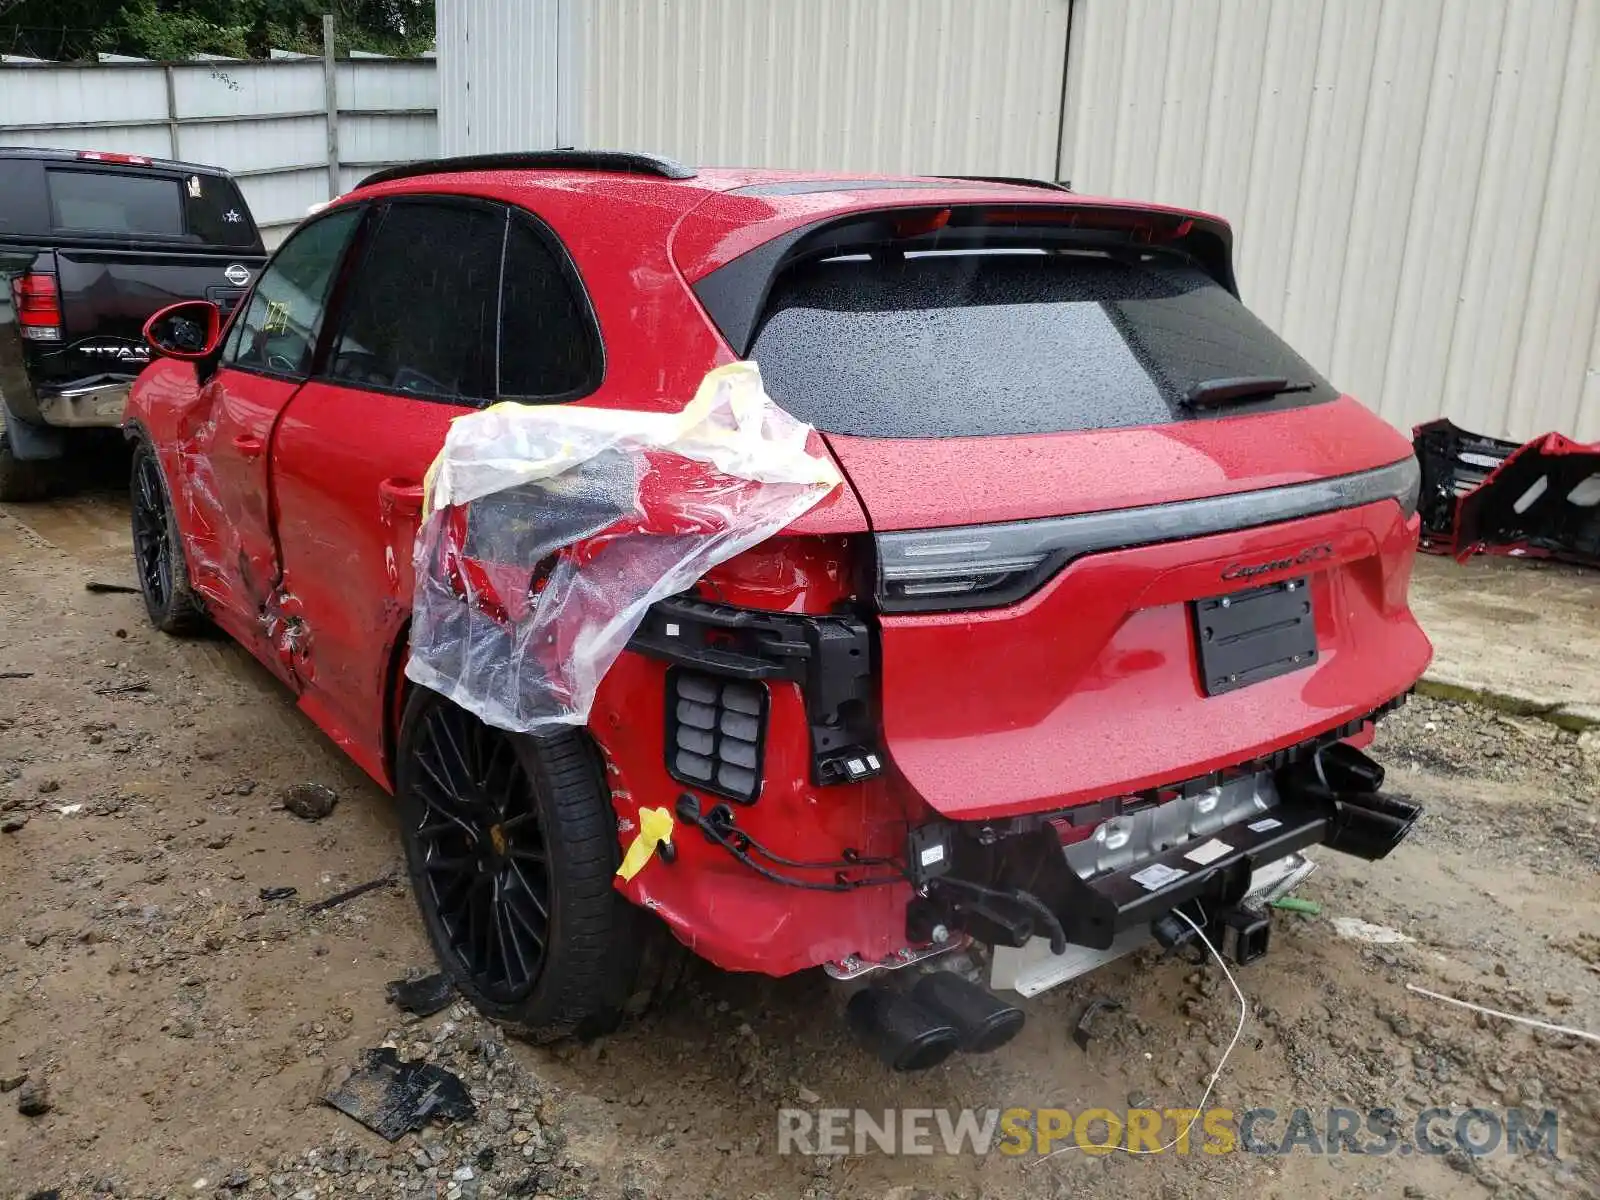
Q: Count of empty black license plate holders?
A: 1